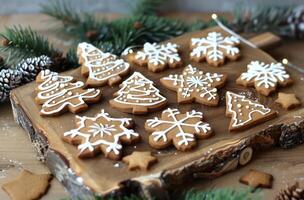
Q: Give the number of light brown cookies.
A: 14